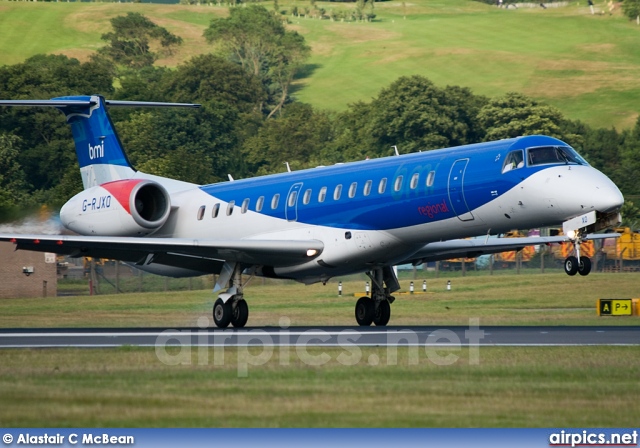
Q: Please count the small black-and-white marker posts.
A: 5